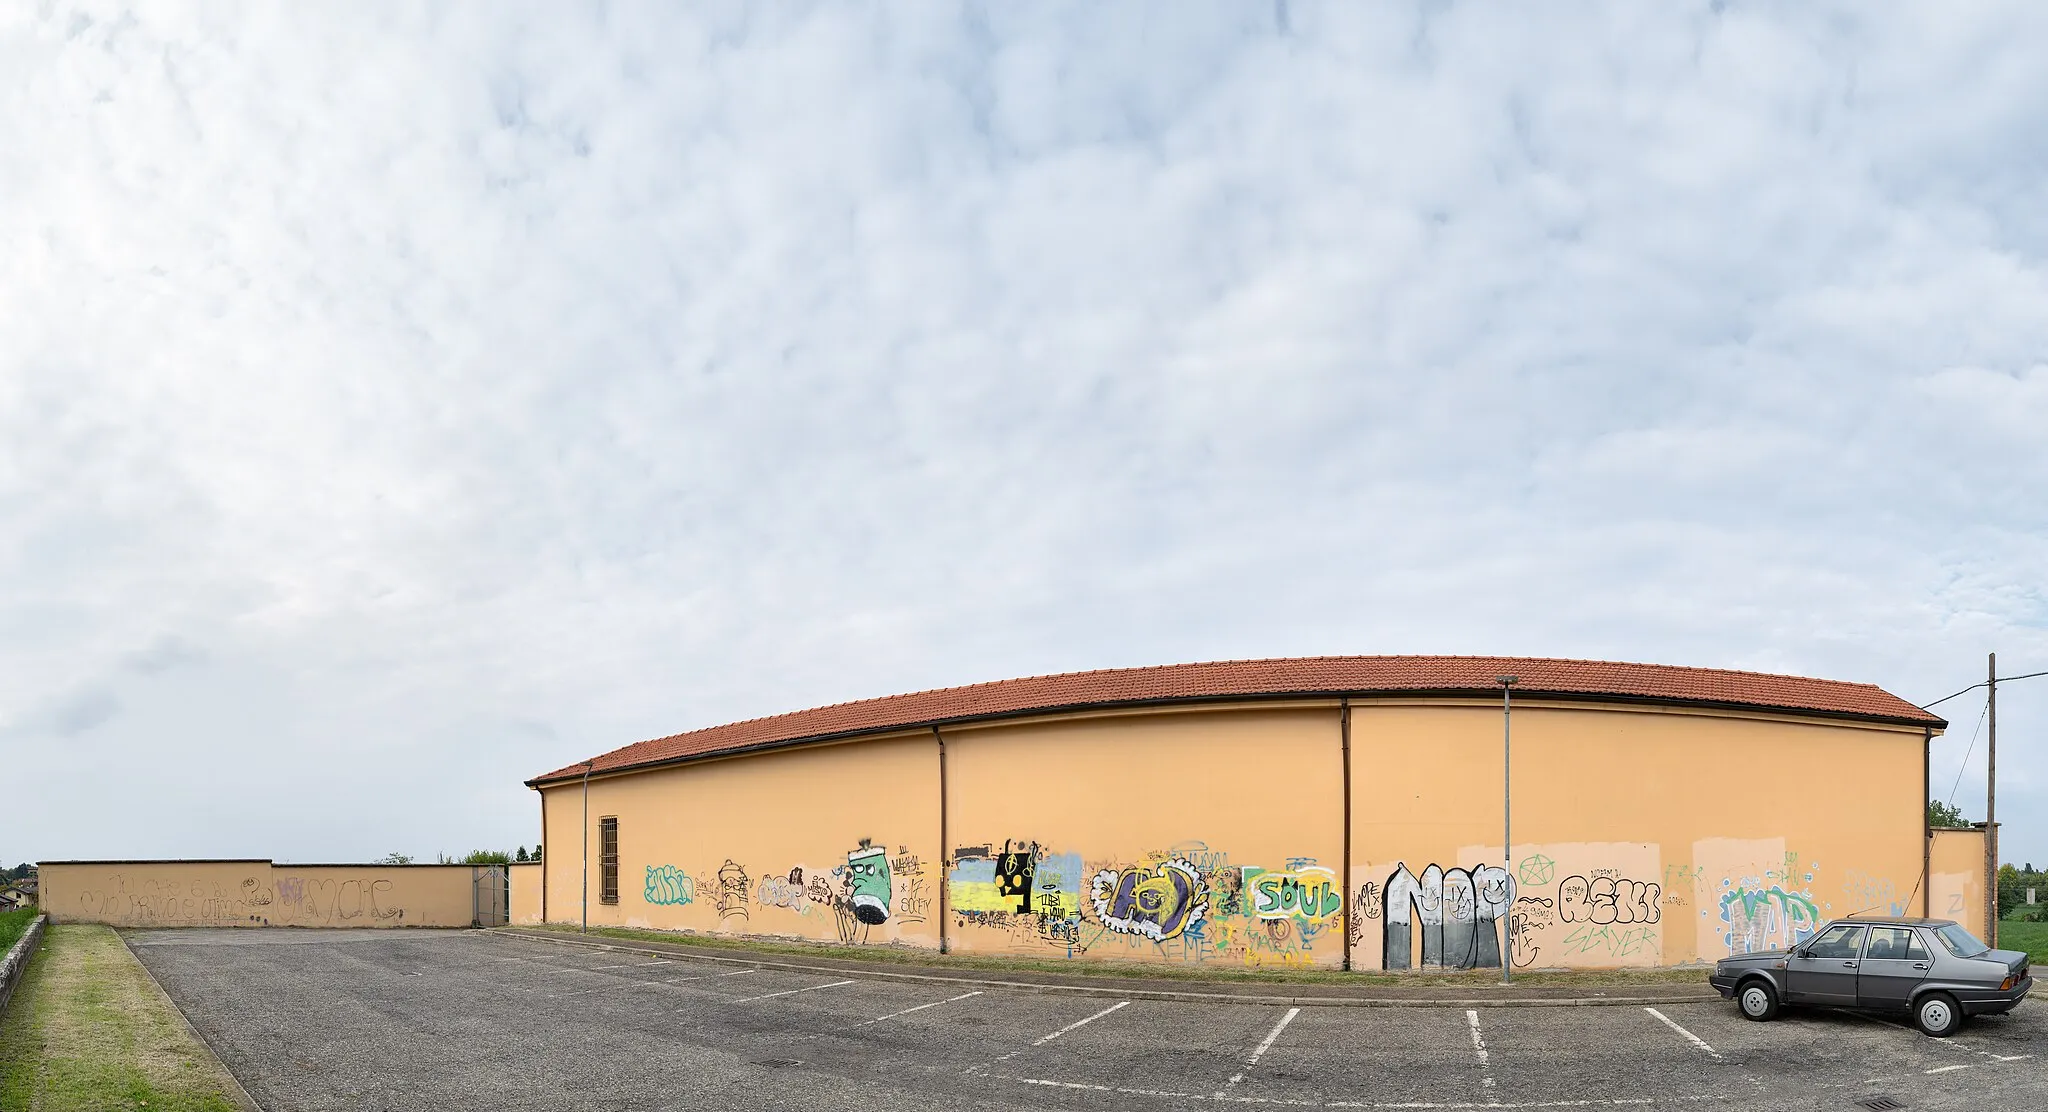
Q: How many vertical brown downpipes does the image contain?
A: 4